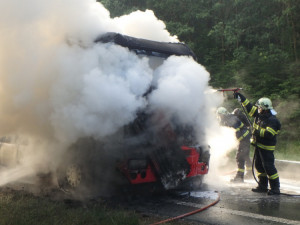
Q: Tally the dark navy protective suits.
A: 2